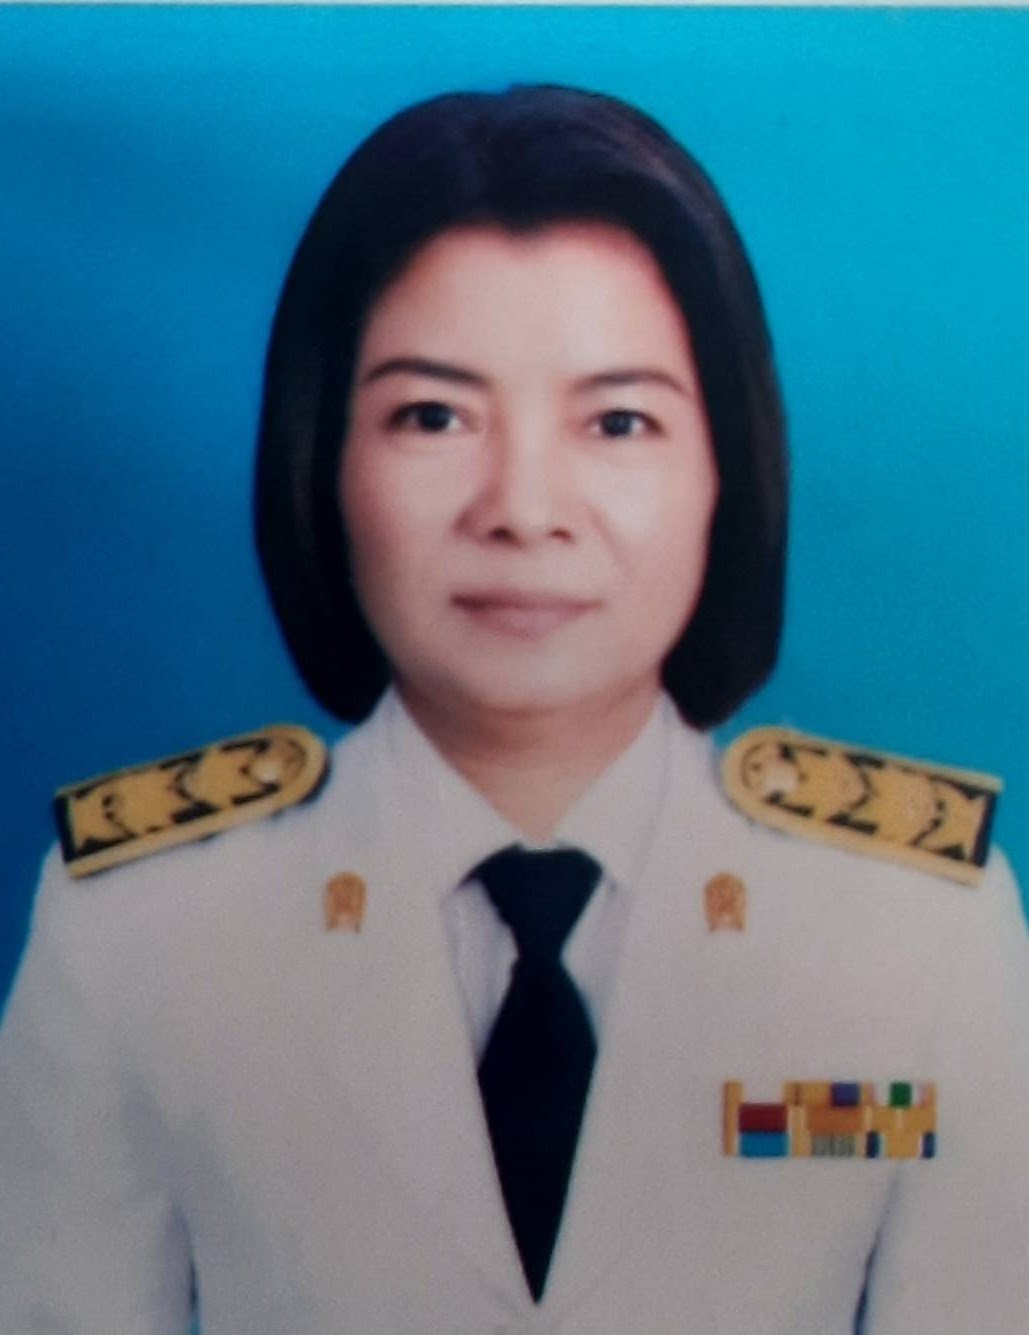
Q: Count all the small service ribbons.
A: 9